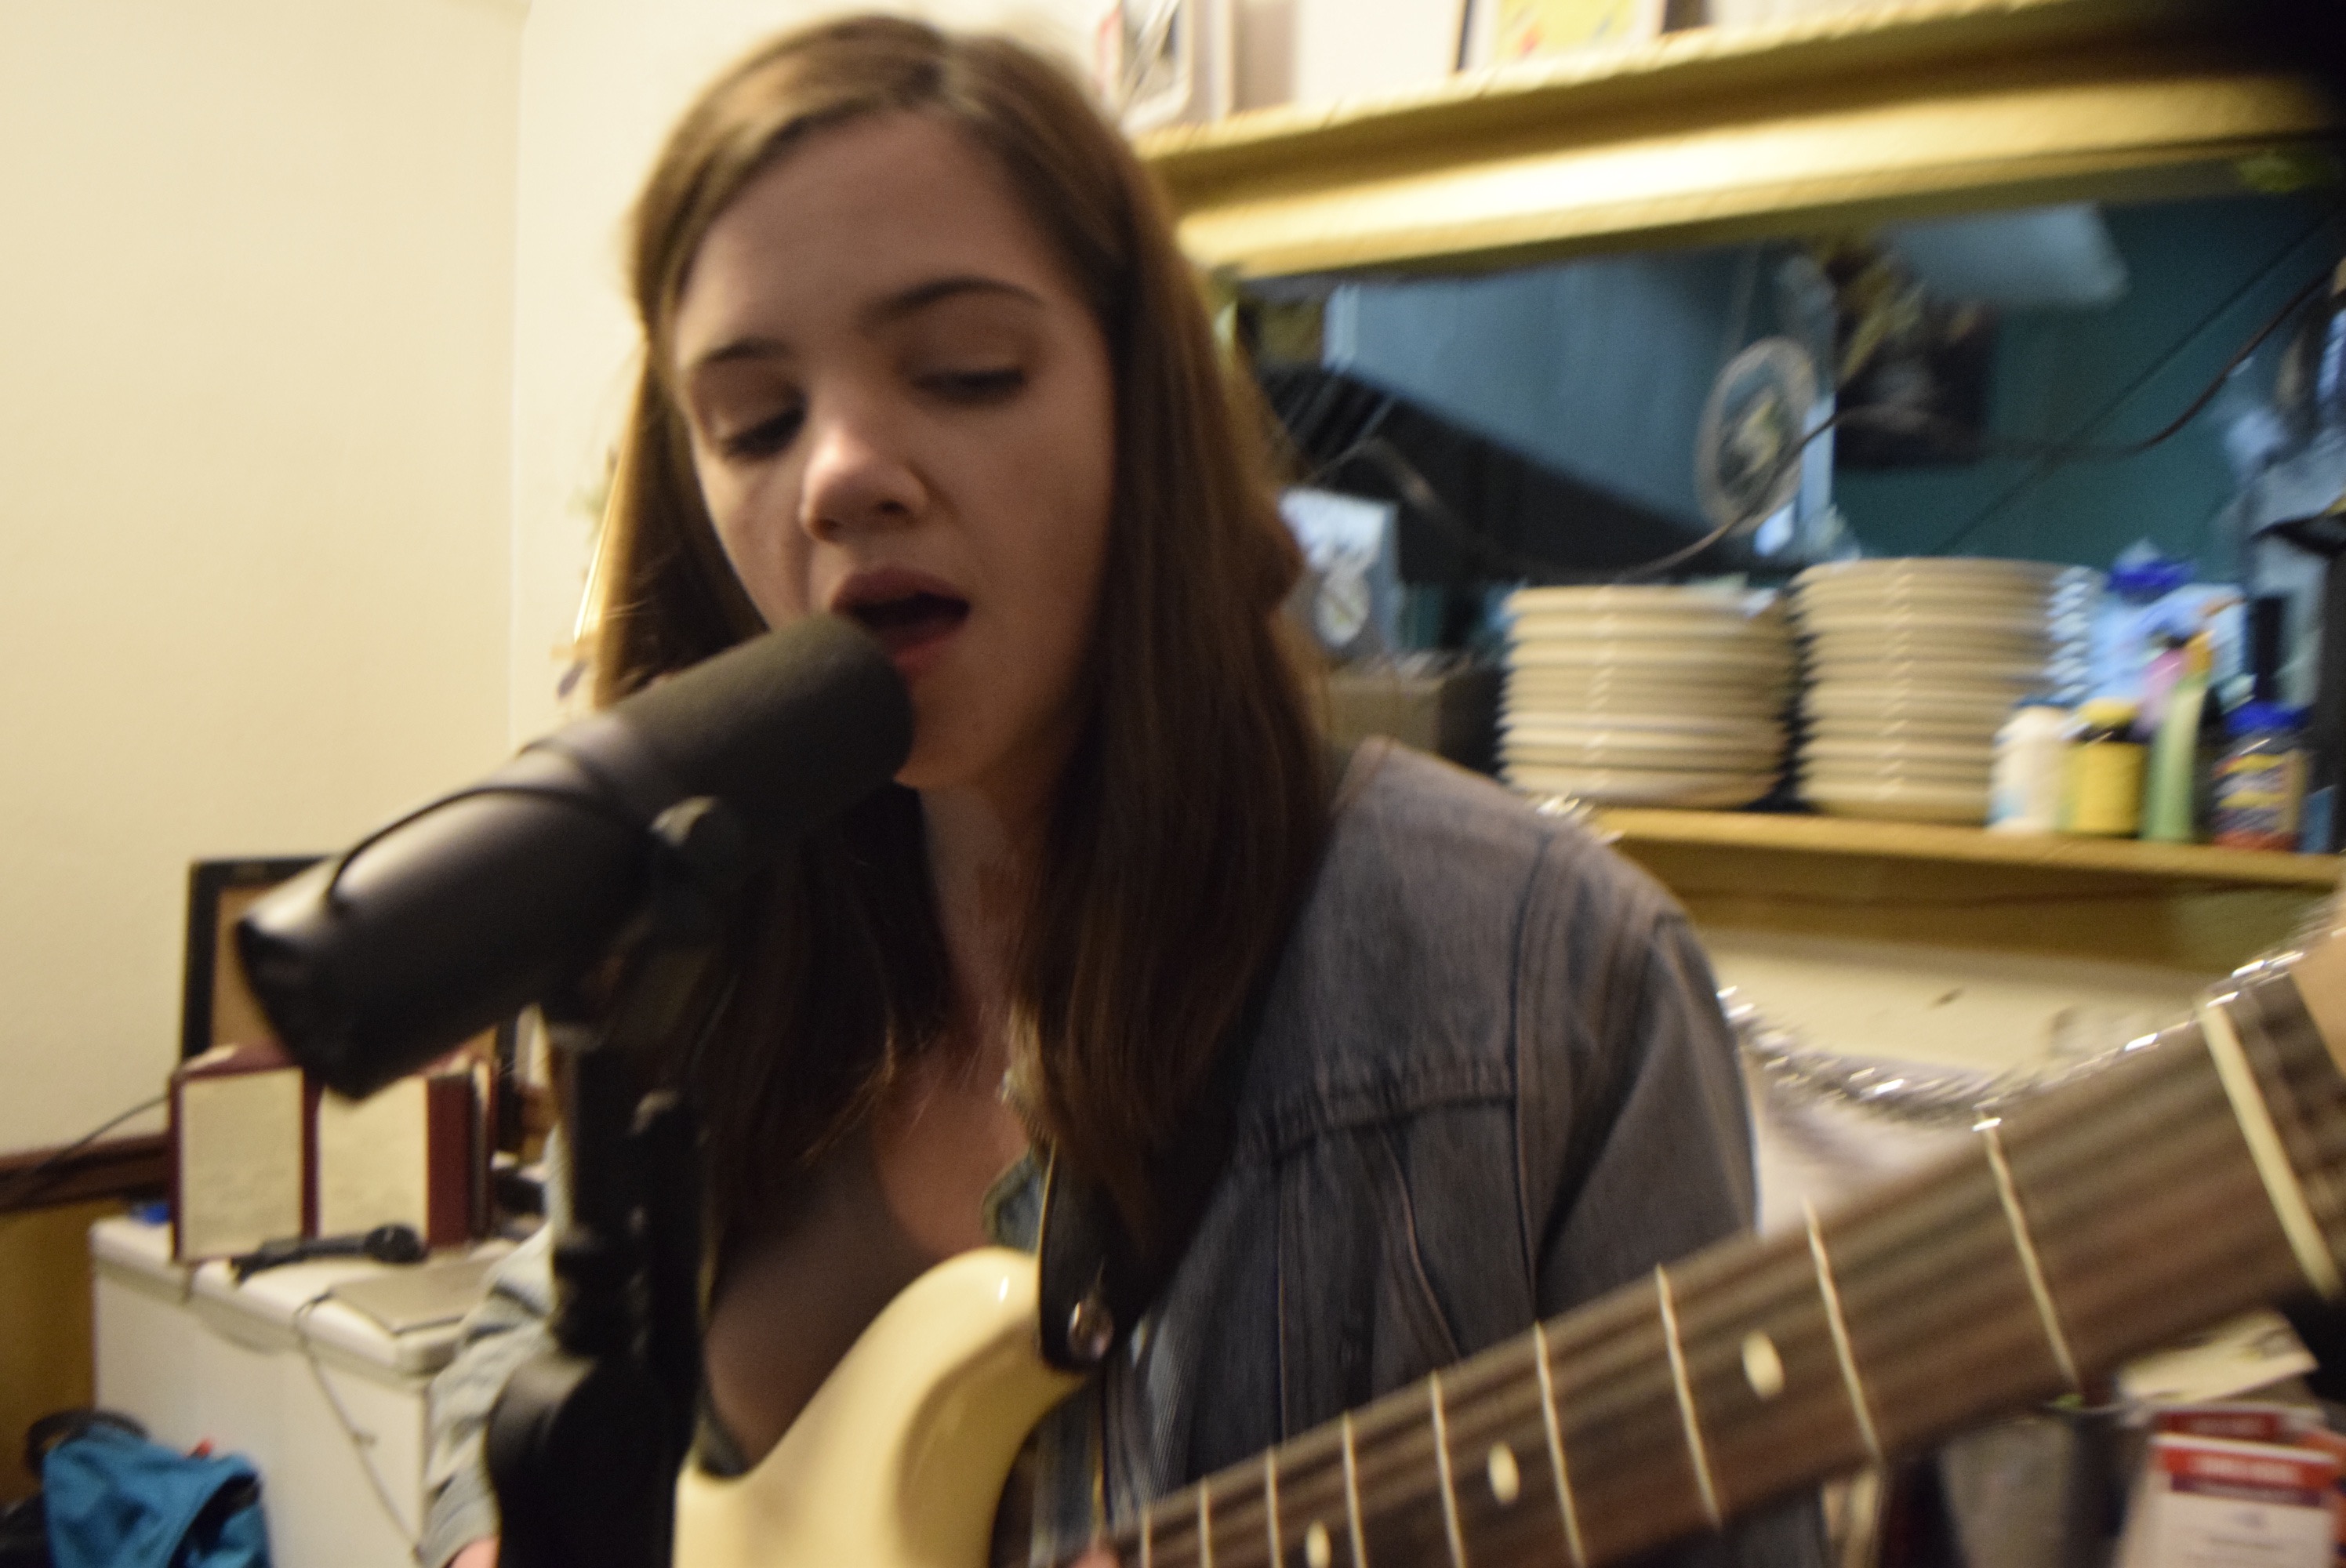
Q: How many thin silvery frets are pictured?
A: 9